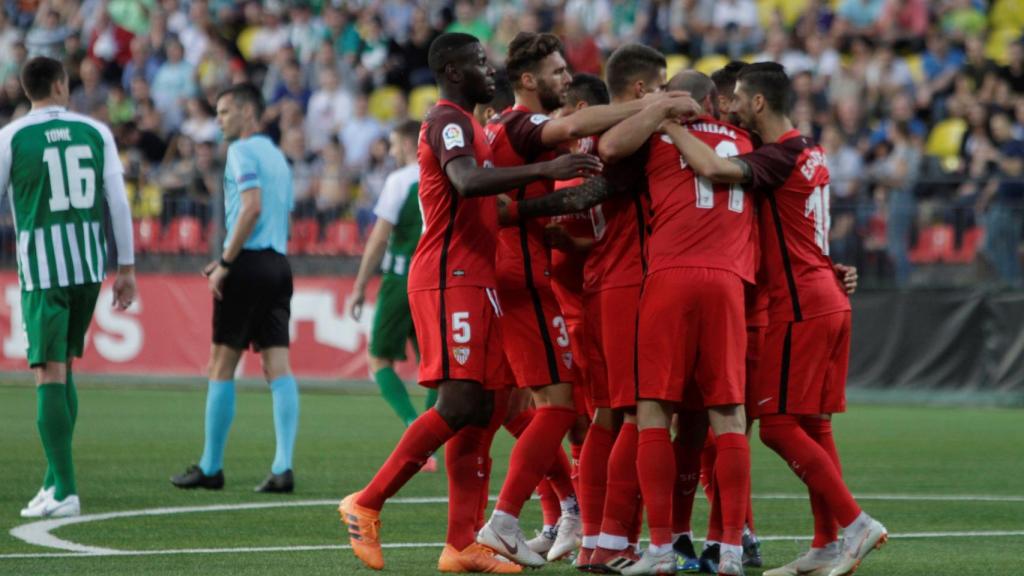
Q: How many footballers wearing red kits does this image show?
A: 8